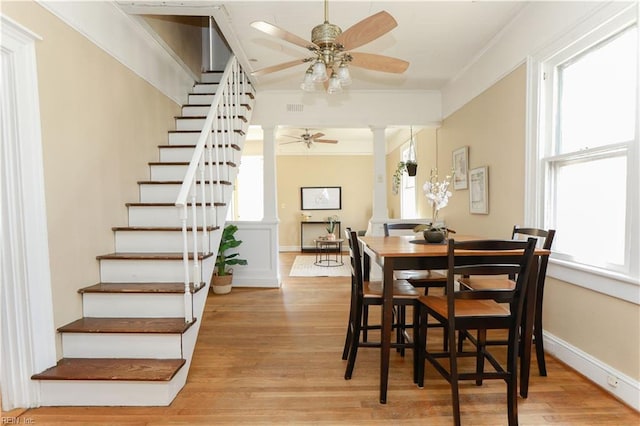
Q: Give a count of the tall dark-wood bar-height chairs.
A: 4